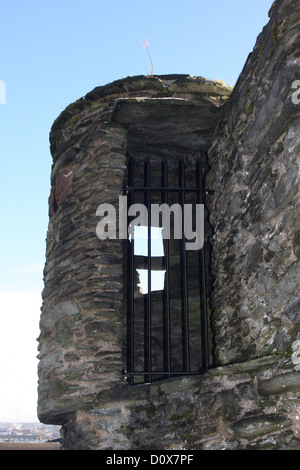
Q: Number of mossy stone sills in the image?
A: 1